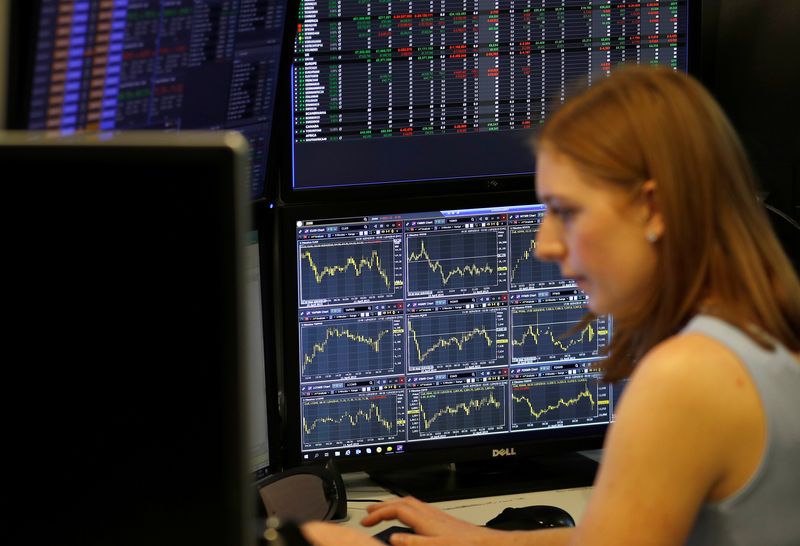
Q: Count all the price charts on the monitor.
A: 9